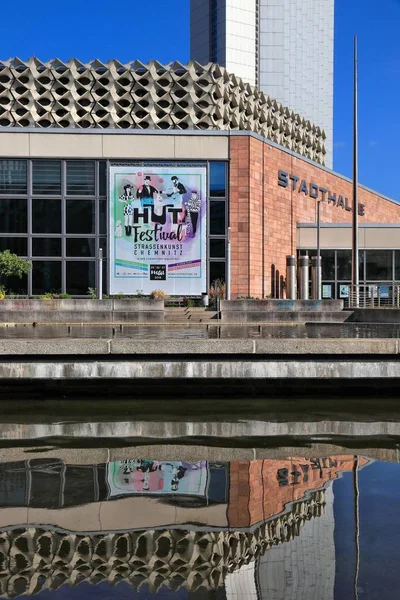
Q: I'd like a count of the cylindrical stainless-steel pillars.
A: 3